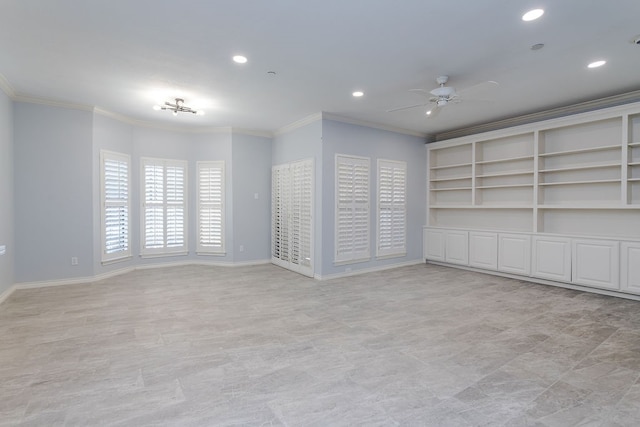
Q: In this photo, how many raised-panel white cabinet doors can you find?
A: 7